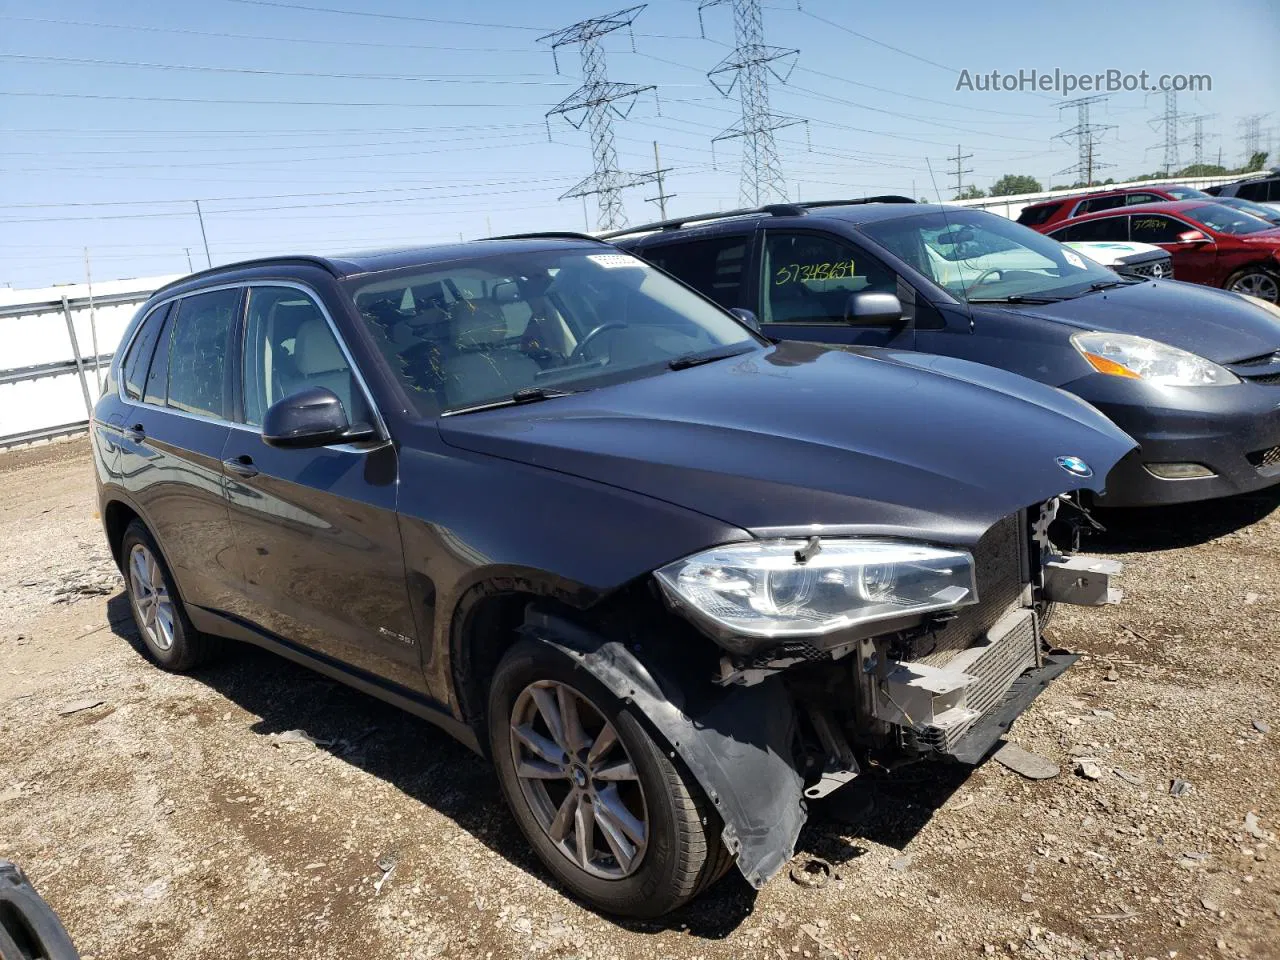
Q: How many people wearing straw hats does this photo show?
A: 0